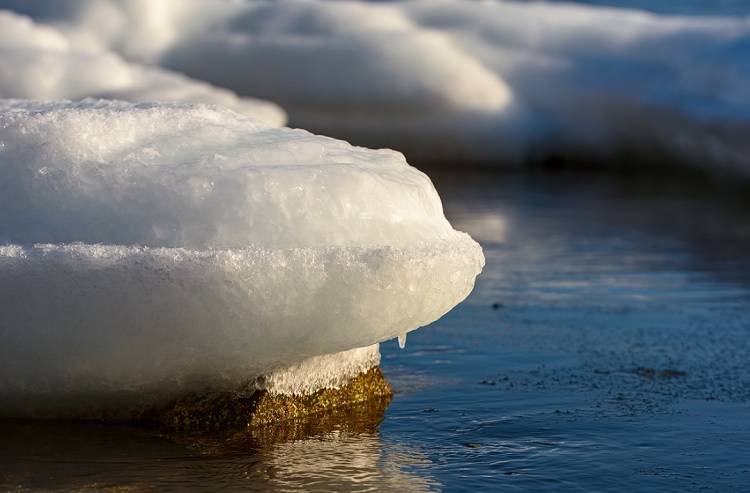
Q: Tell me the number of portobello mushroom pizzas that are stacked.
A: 0